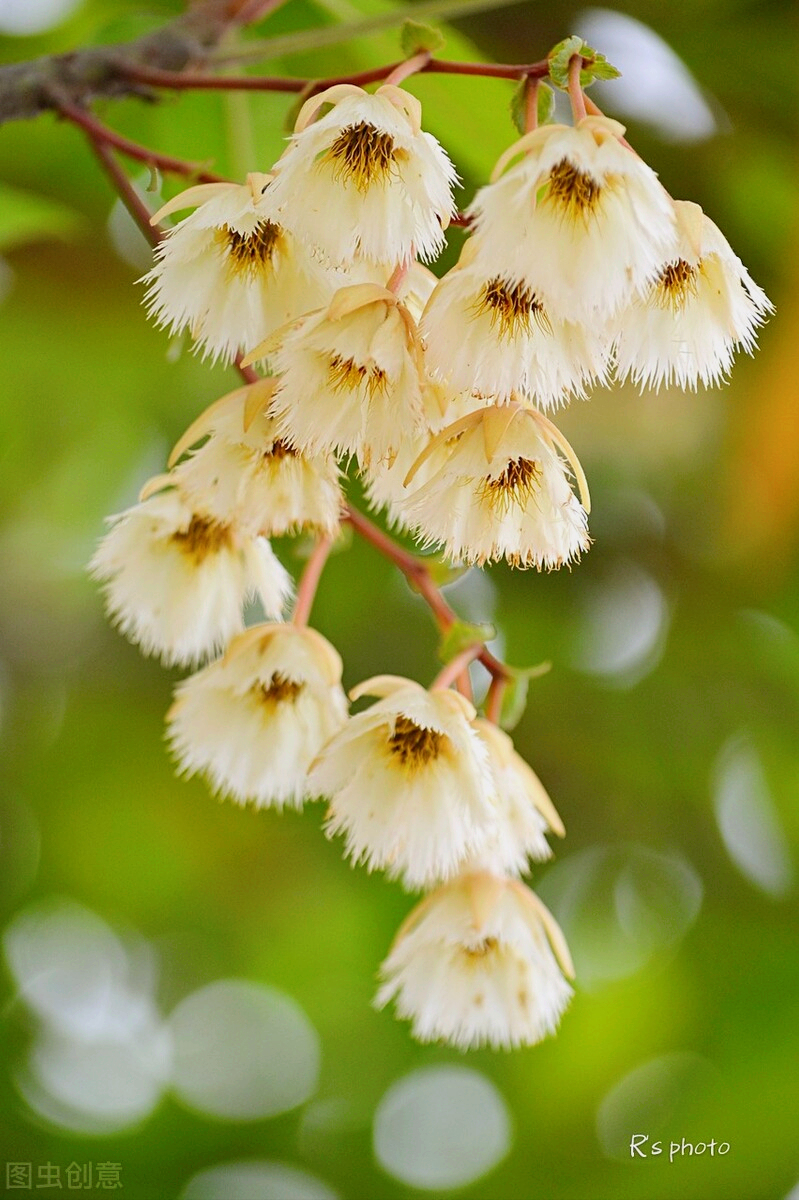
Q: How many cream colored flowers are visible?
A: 14